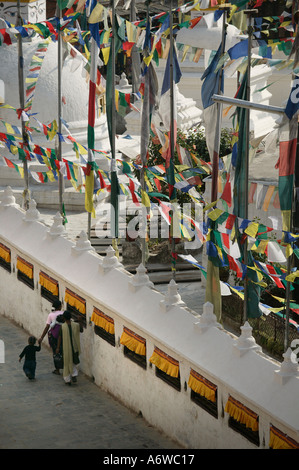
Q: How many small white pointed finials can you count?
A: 10